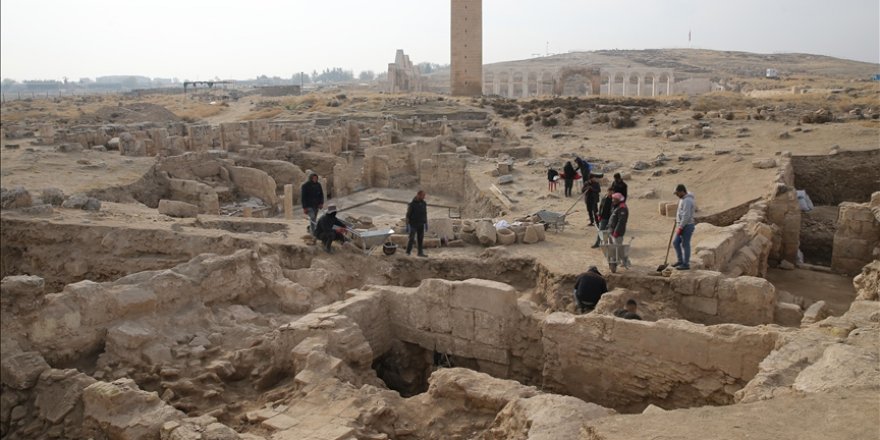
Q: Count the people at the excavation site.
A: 12